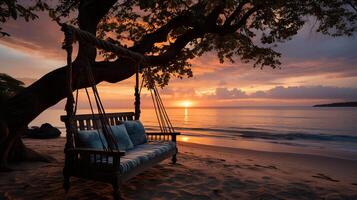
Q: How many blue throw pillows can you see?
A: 3